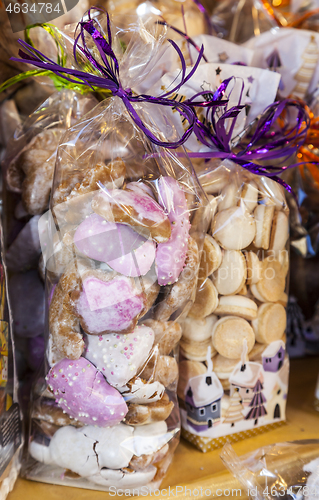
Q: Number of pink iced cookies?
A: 5